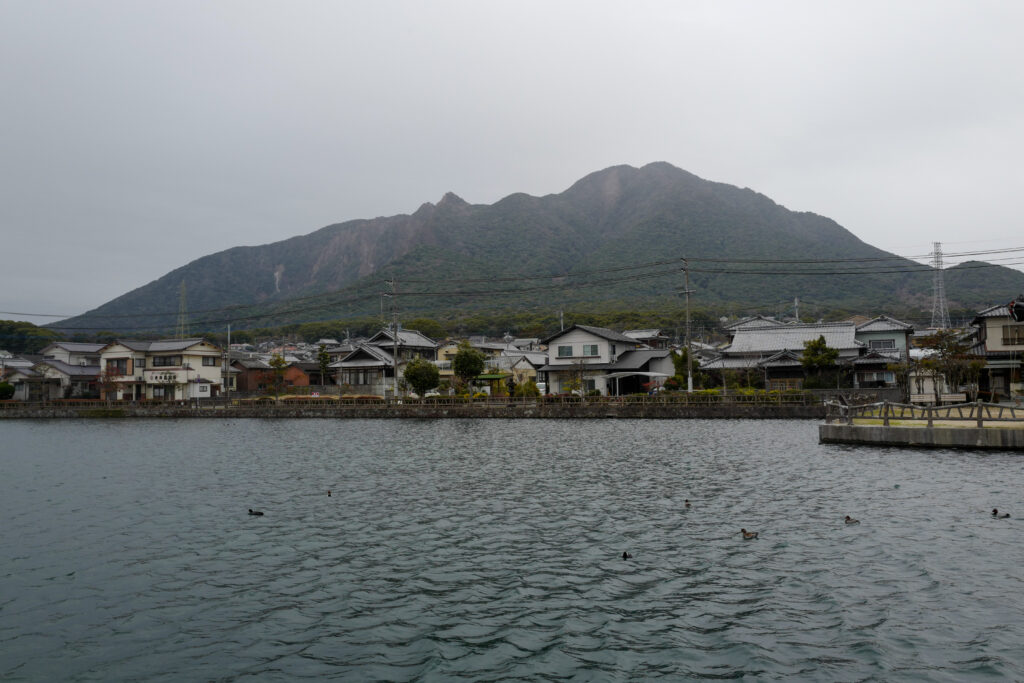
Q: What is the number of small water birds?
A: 7